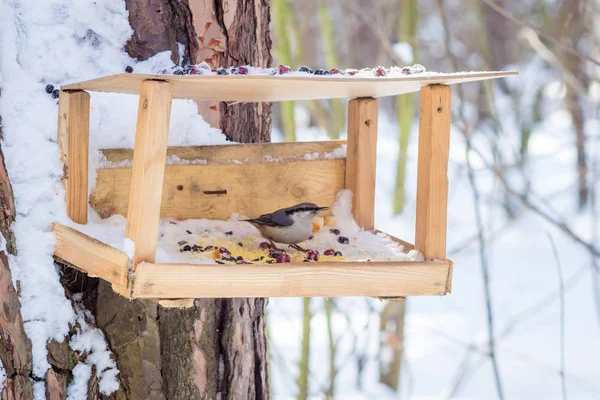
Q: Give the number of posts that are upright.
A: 4